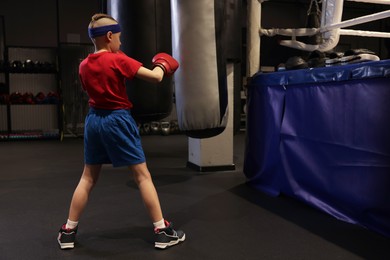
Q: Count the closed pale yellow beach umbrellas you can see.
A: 0